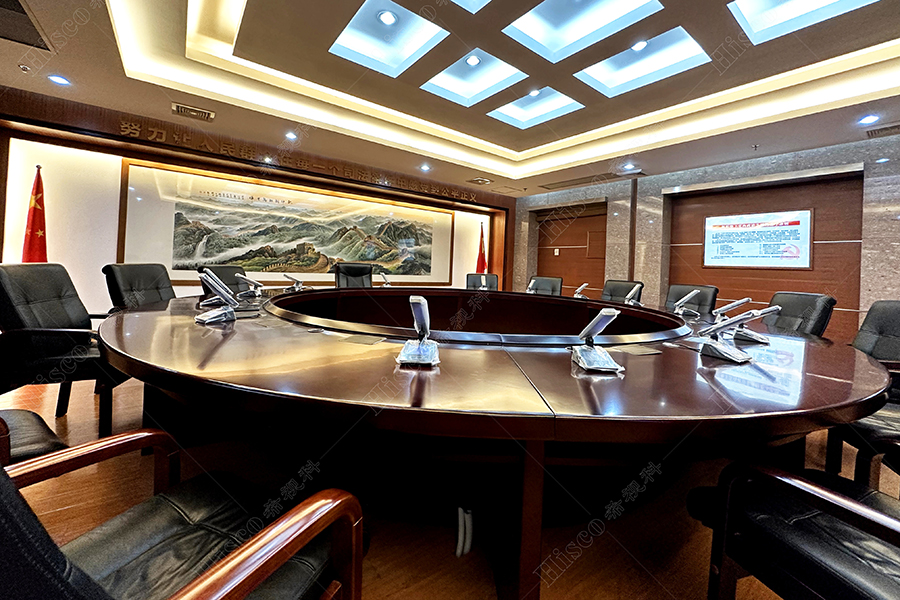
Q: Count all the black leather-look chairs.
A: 13